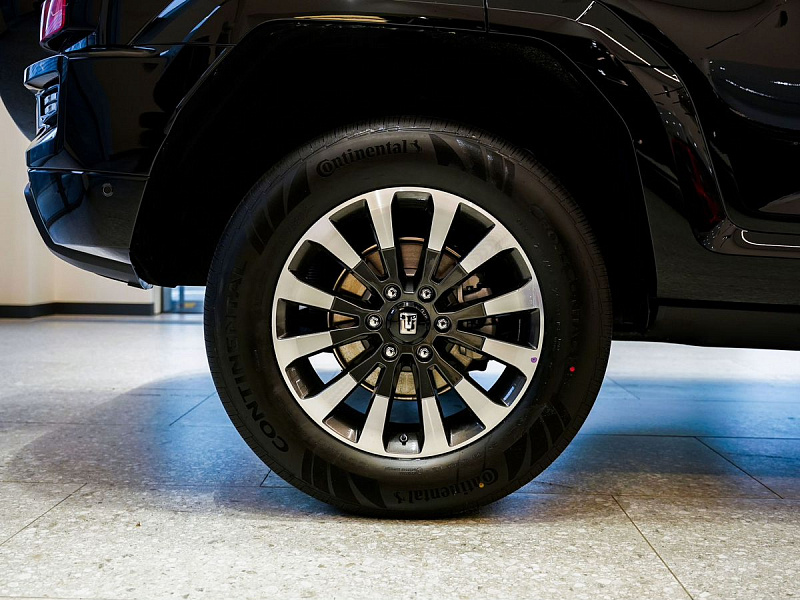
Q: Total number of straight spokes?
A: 12